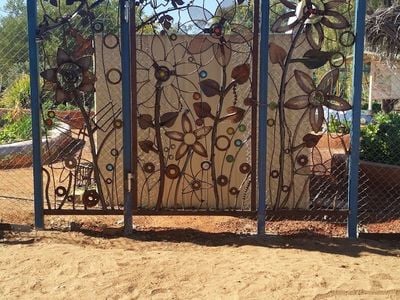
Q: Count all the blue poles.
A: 4